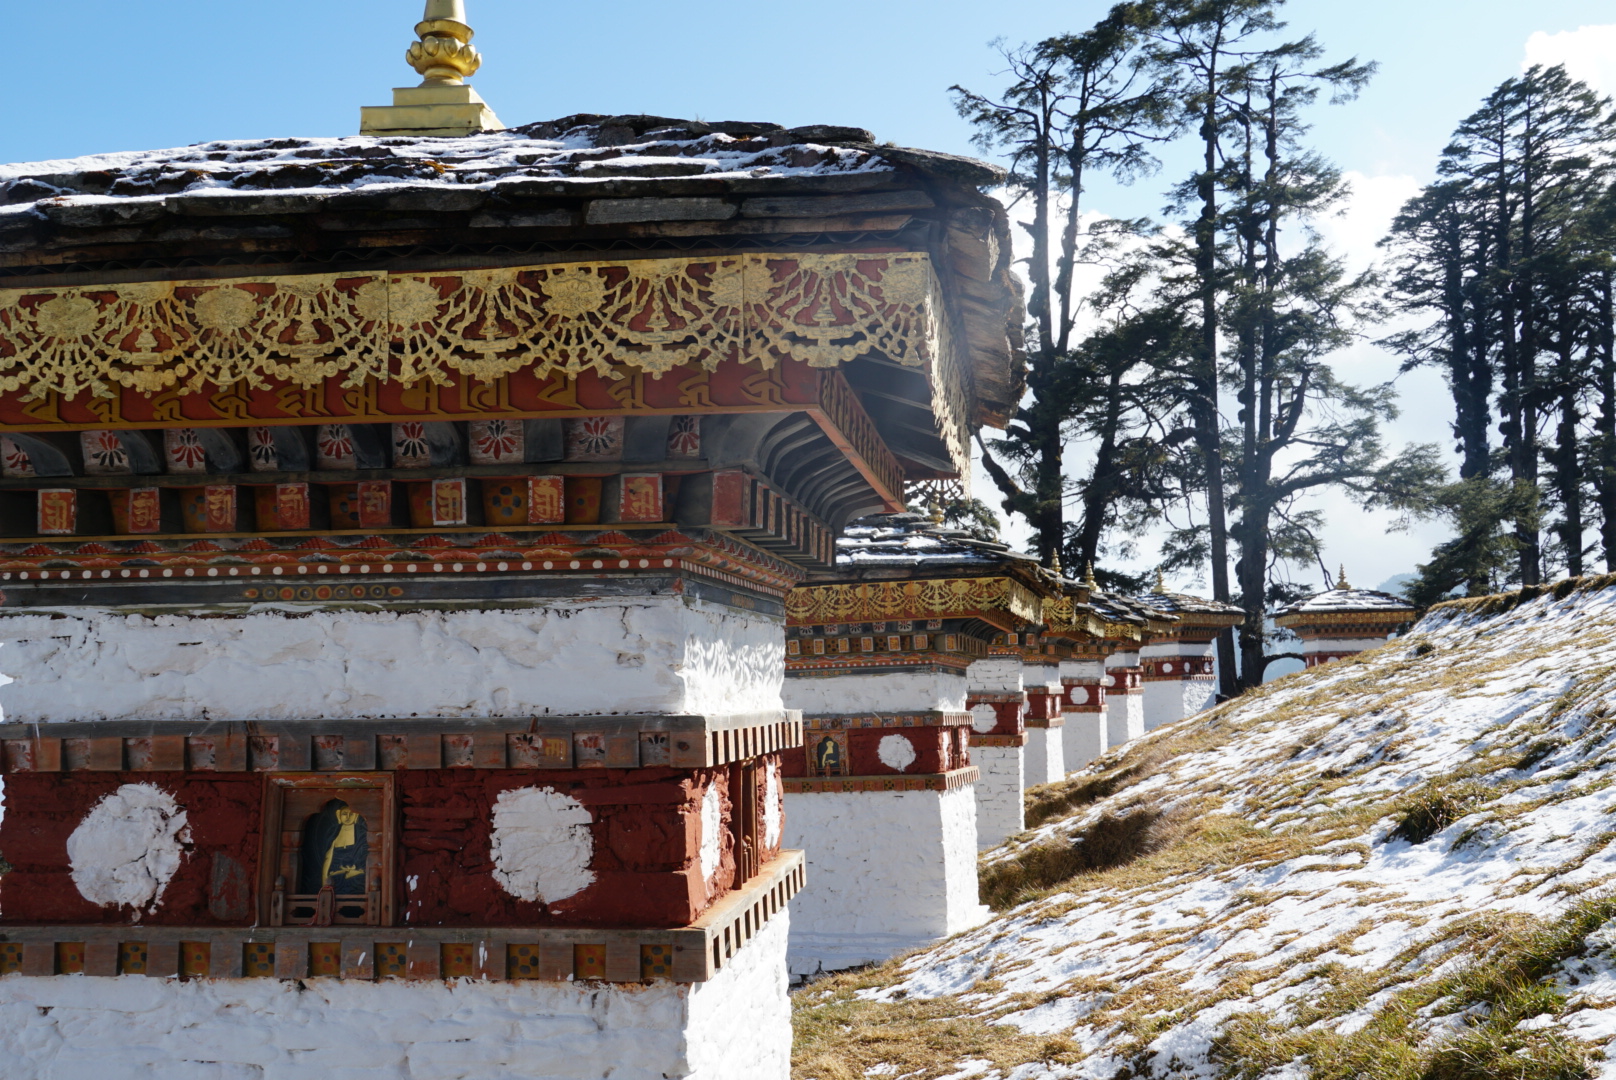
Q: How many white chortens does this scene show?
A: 8